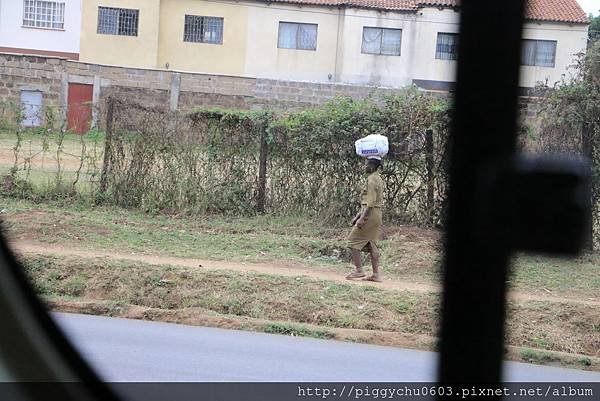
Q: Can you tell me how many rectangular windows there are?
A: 7